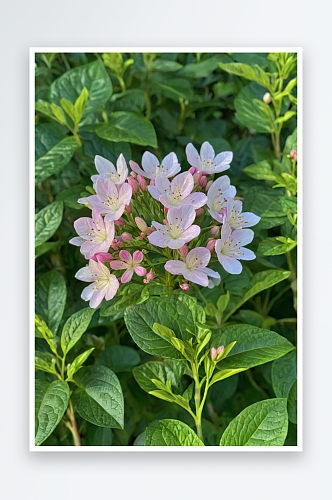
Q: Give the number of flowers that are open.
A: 13